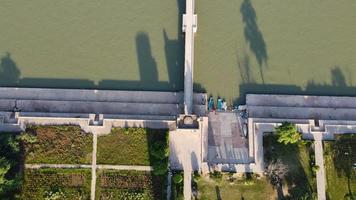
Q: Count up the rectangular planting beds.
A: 4